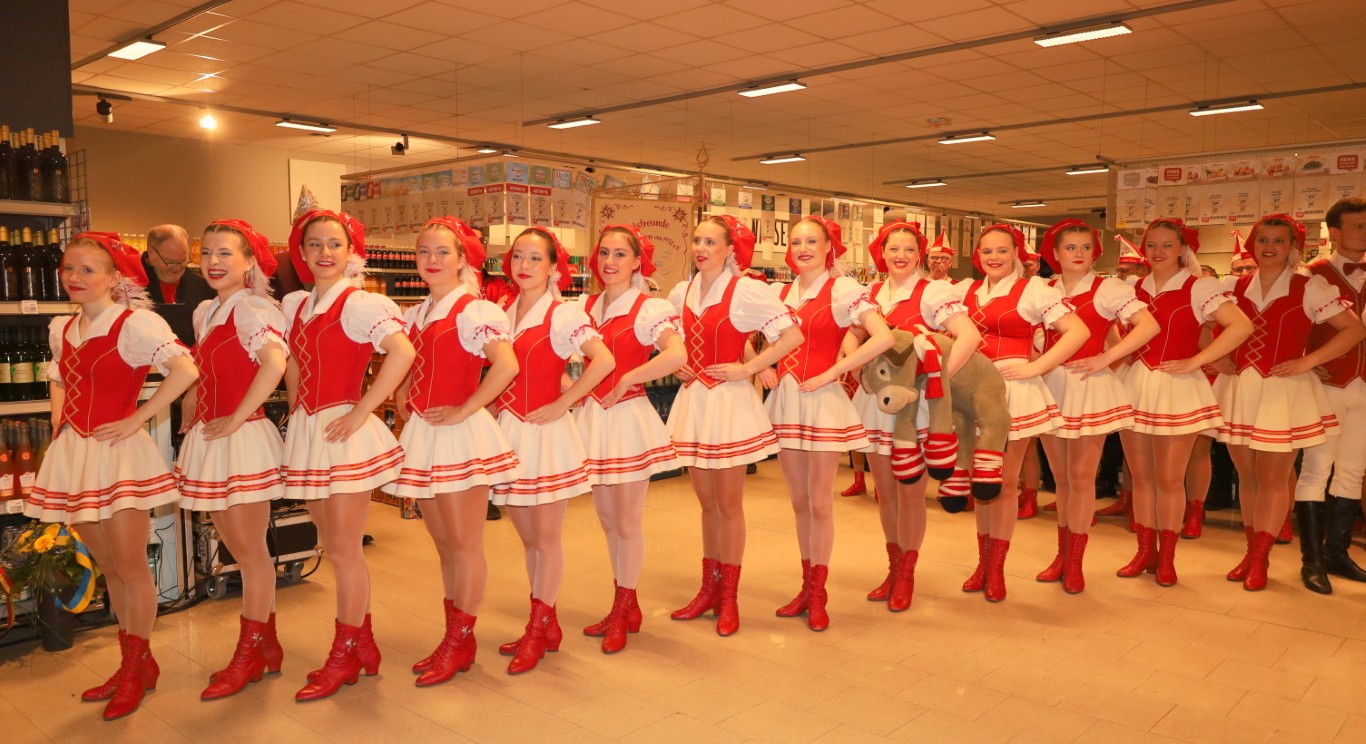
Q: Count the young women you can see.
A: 13